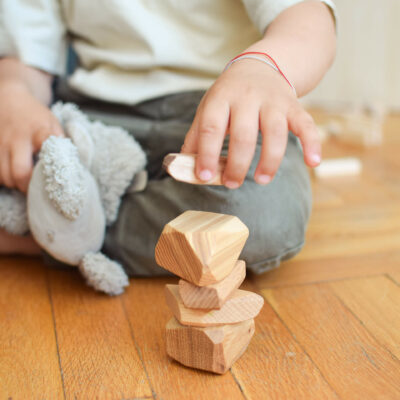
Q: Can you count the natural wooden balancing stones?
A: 5